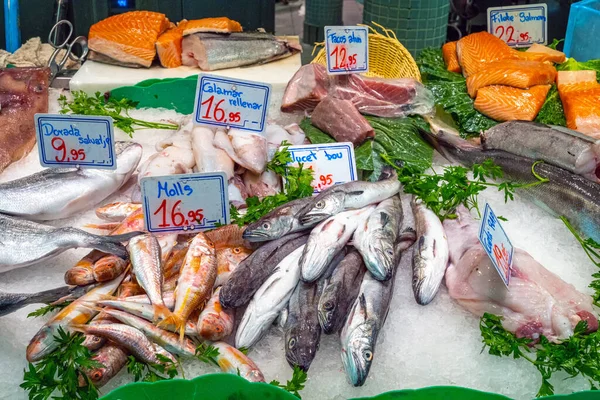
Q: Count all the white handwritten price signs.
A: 7